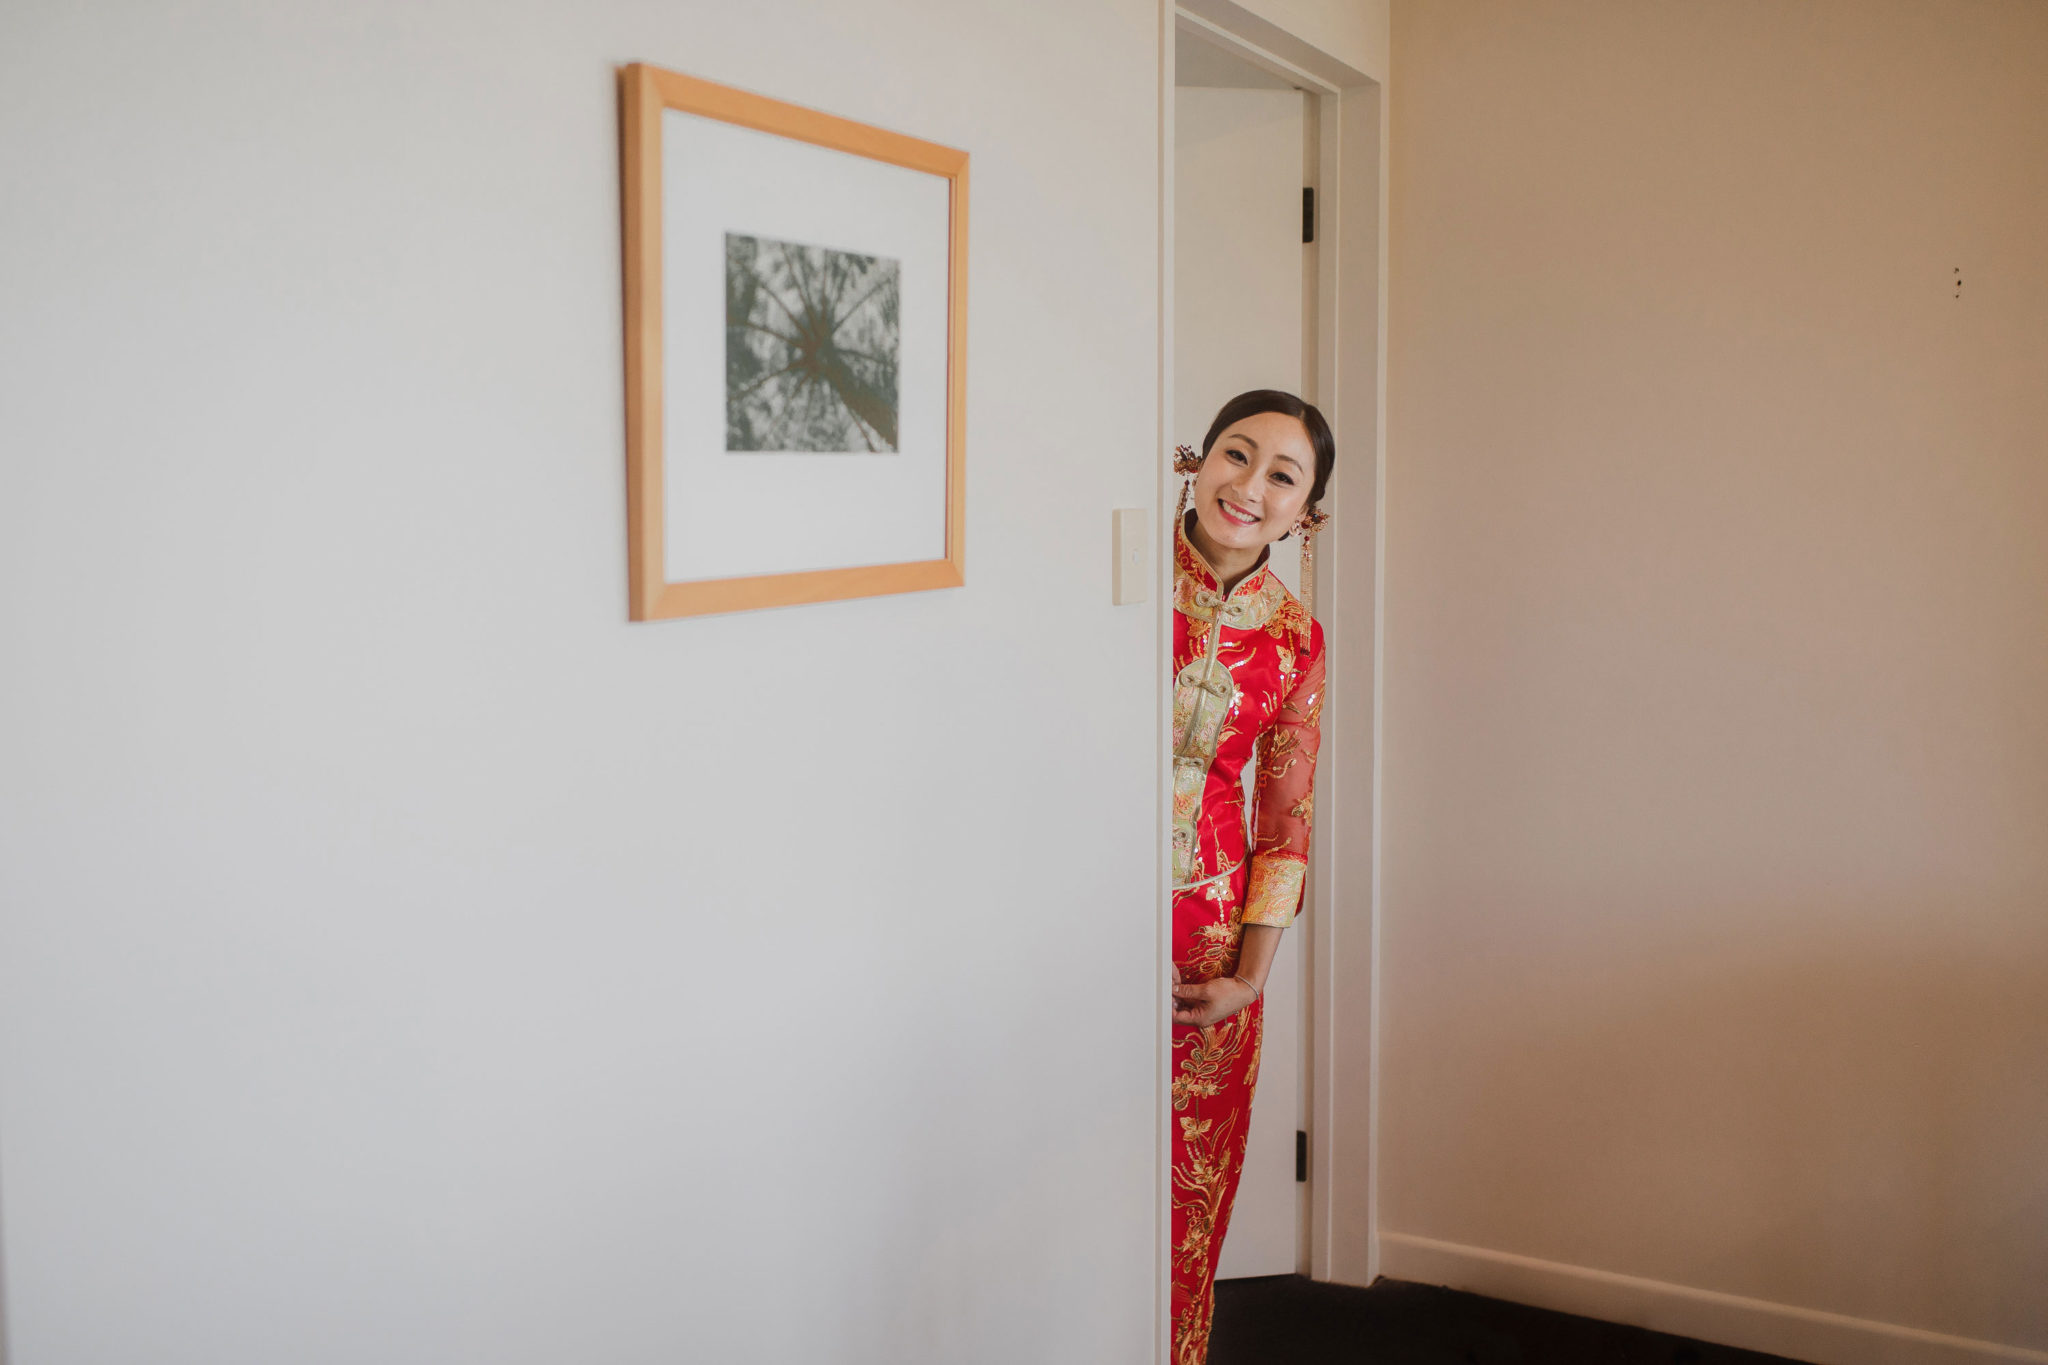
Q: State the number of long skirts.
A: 1